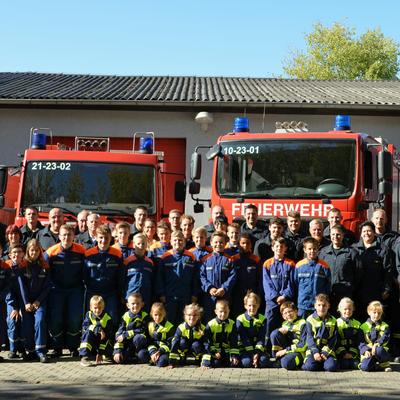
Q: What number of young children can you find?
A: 10